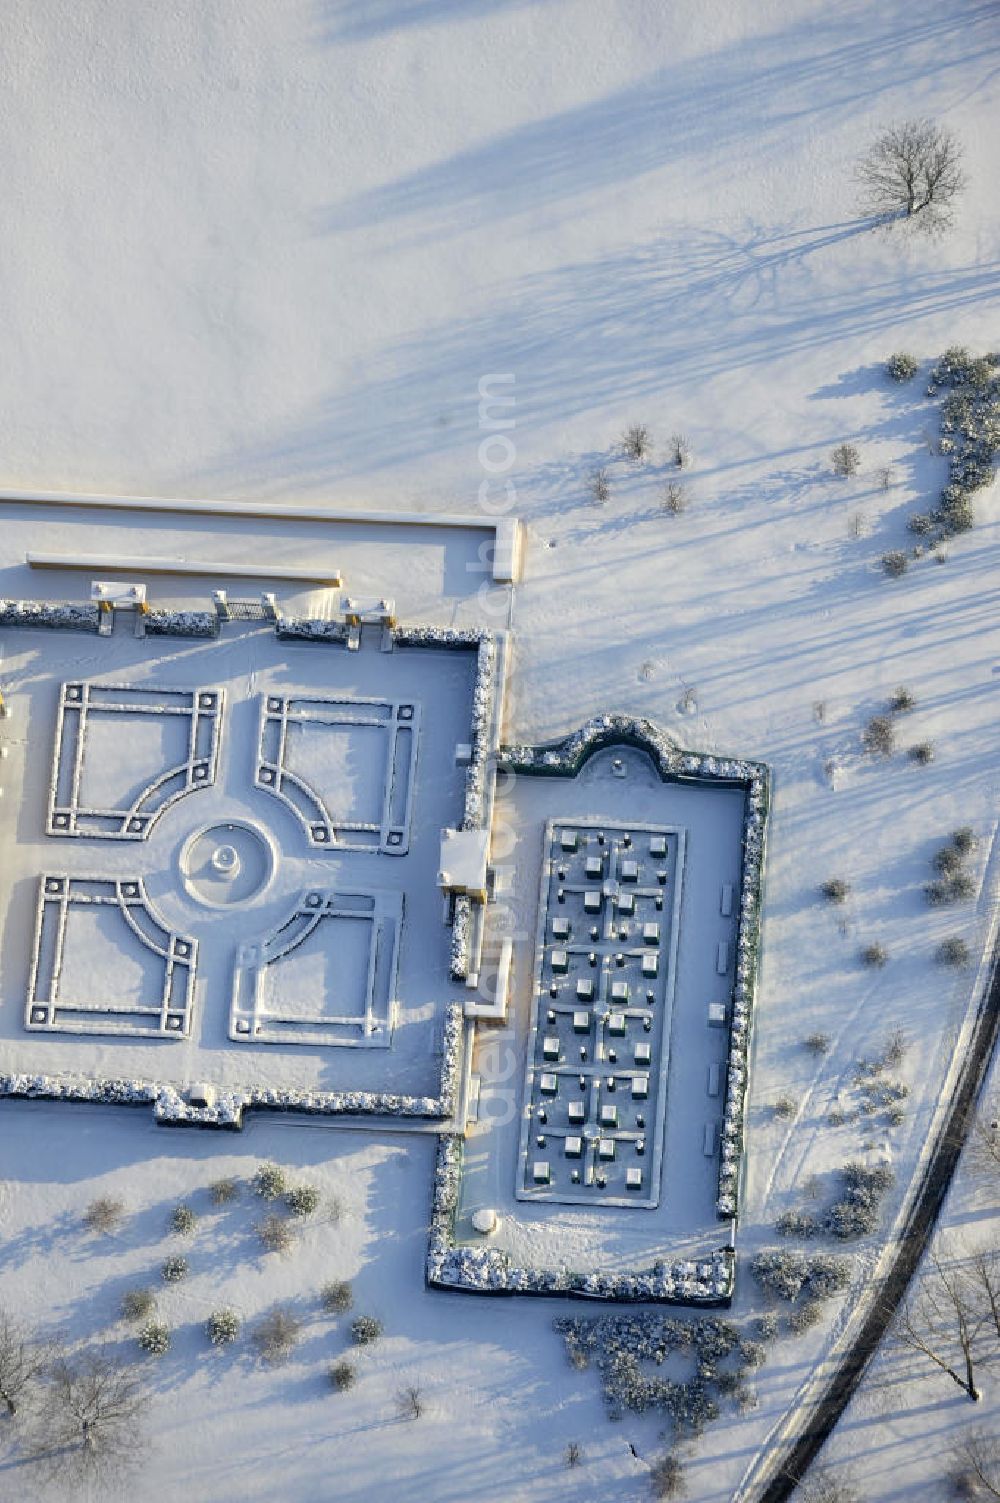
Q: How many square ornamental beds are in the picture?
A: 4